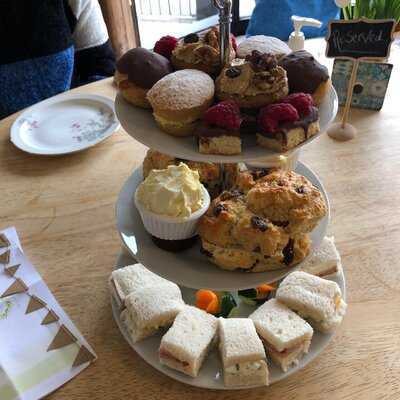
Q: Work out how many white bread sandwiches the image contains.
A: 7